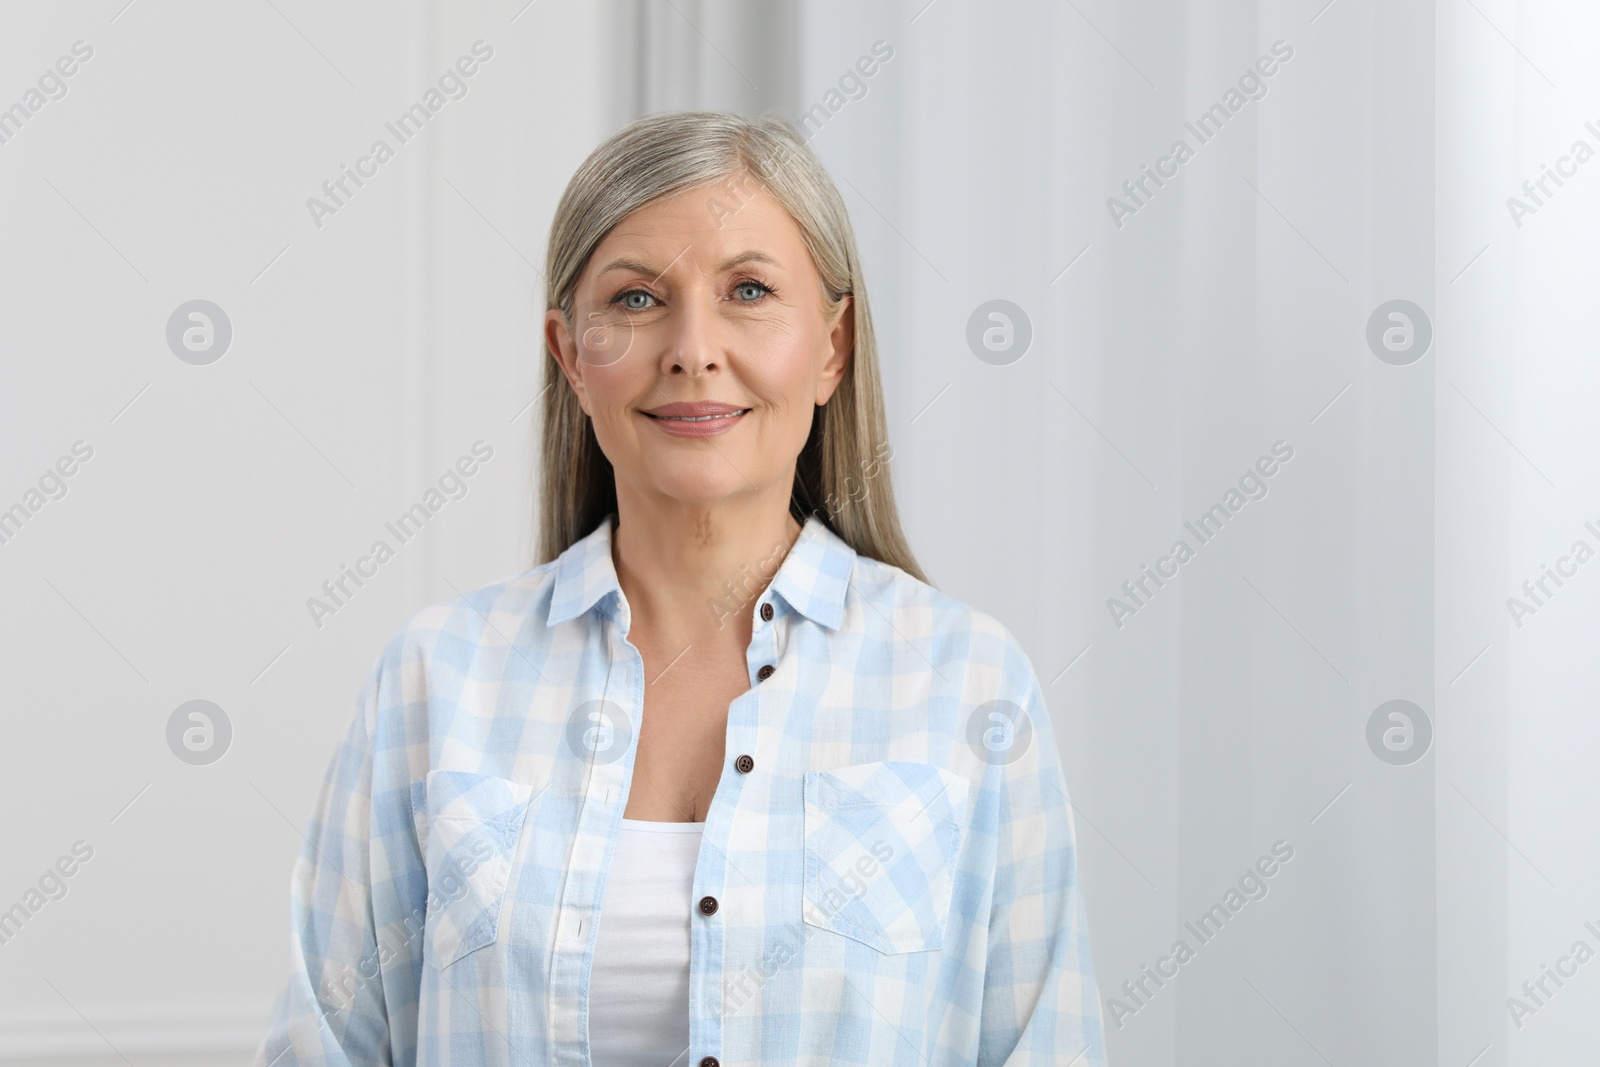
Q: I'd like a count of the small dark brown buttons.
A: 5